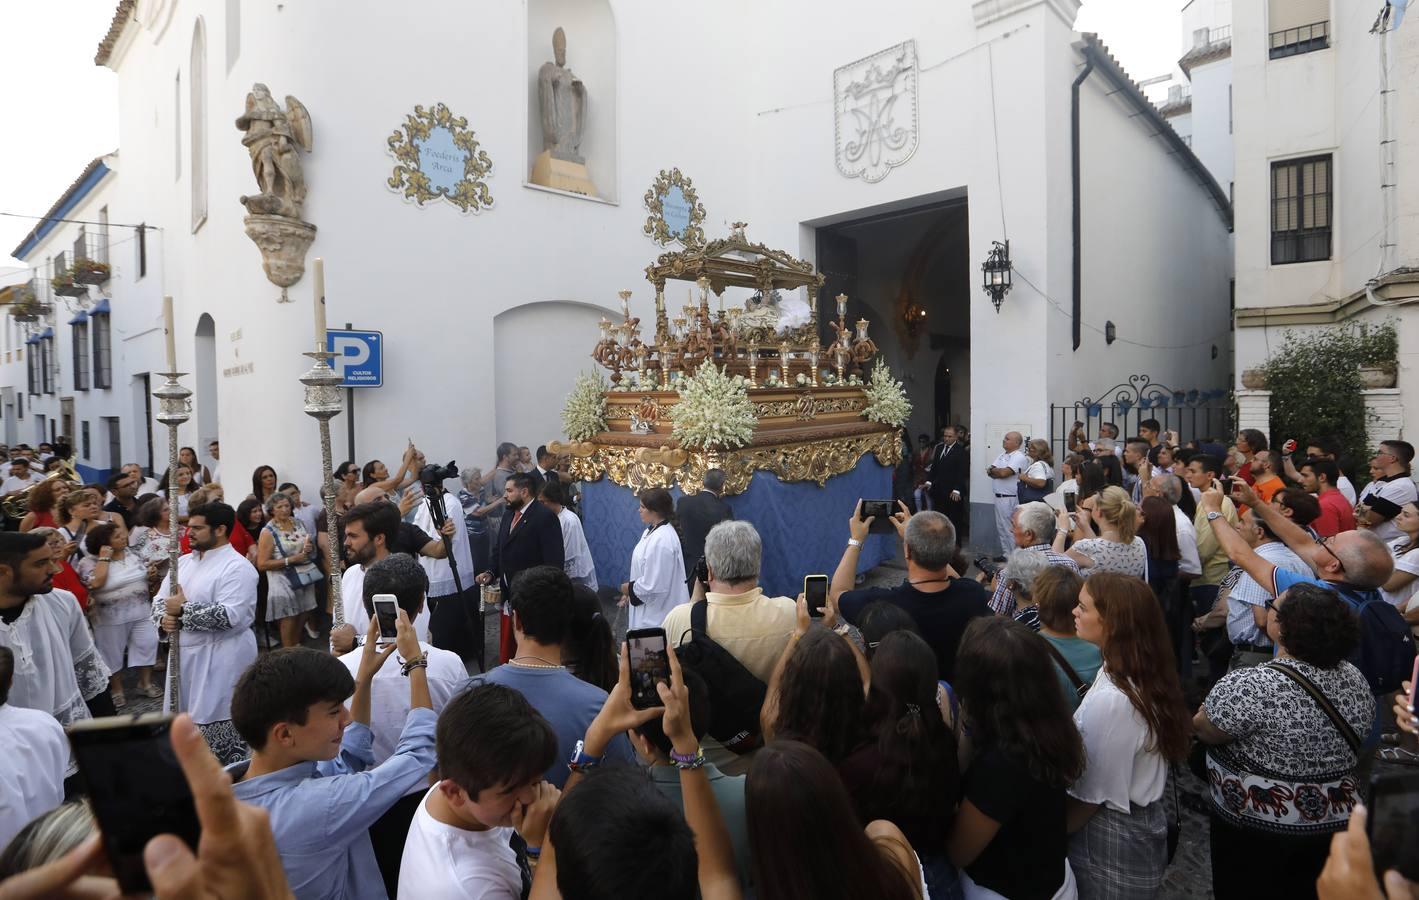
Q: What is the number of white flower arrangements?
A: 3